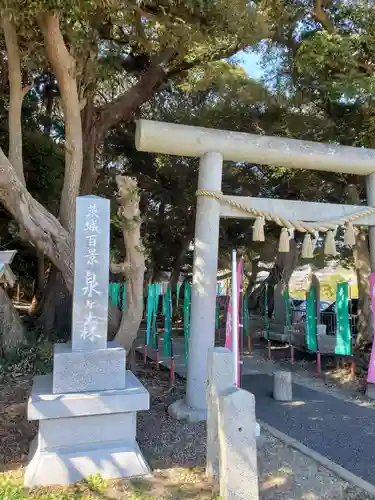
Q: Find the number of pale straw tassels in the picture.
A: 5